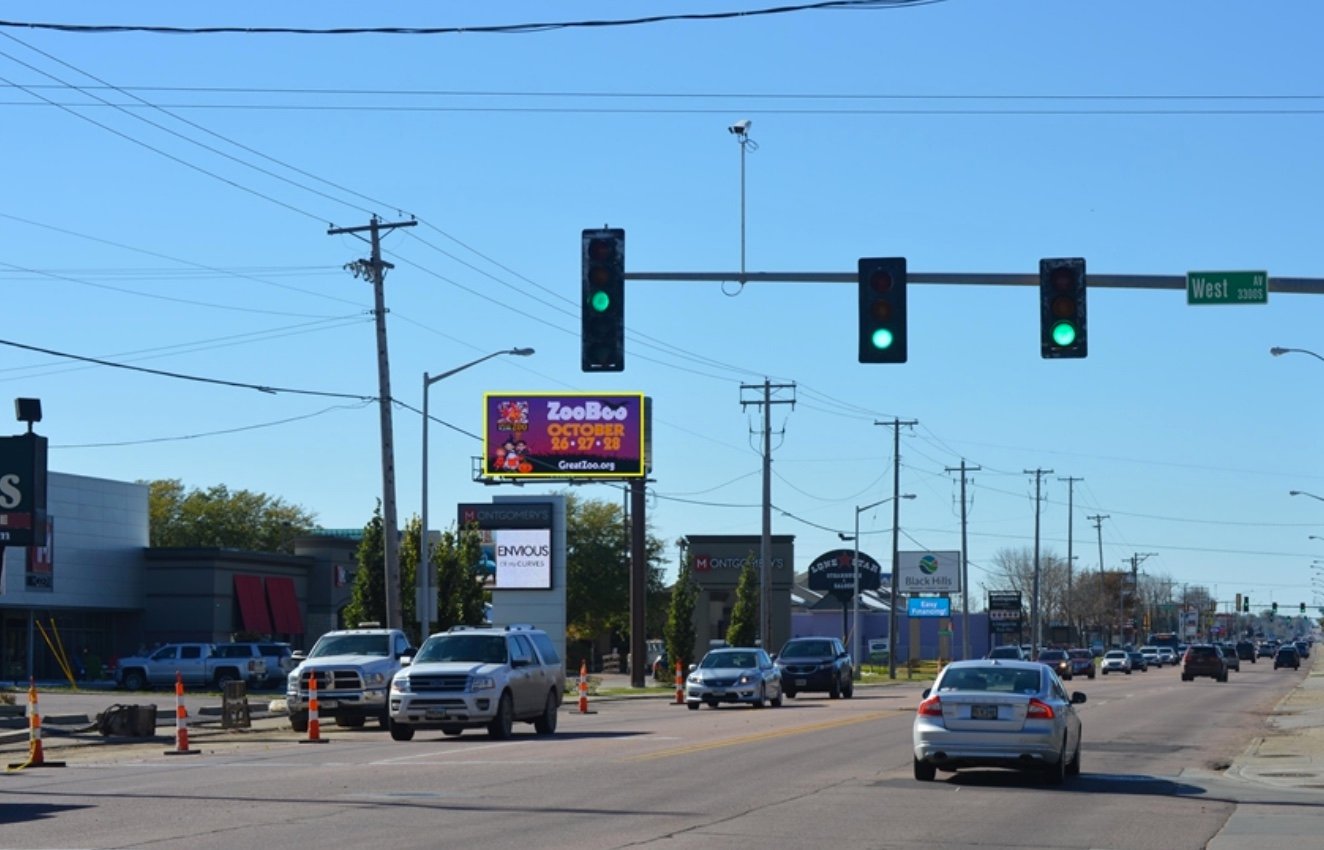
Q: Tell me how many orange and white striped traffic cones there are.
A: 5